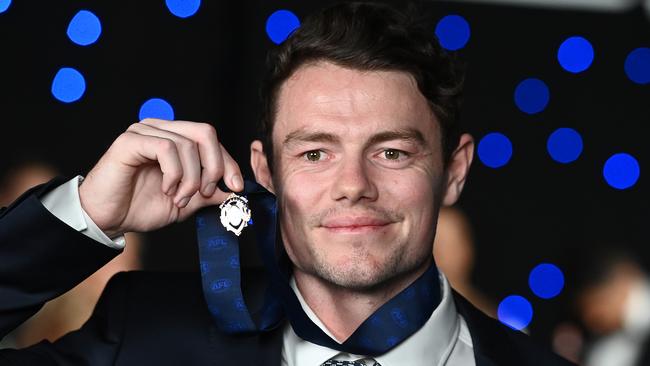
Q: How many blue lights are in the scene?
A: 15